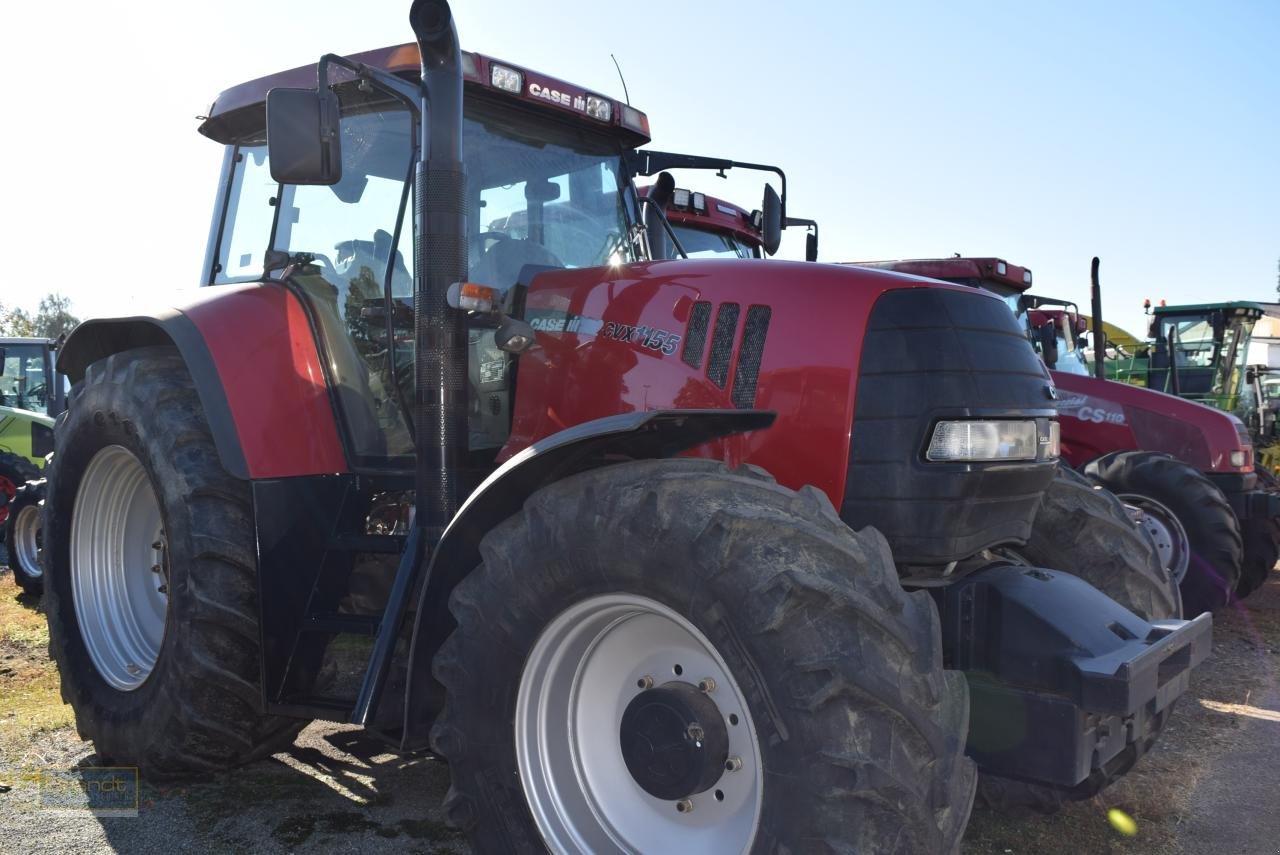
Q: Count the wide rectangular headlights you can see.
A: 1